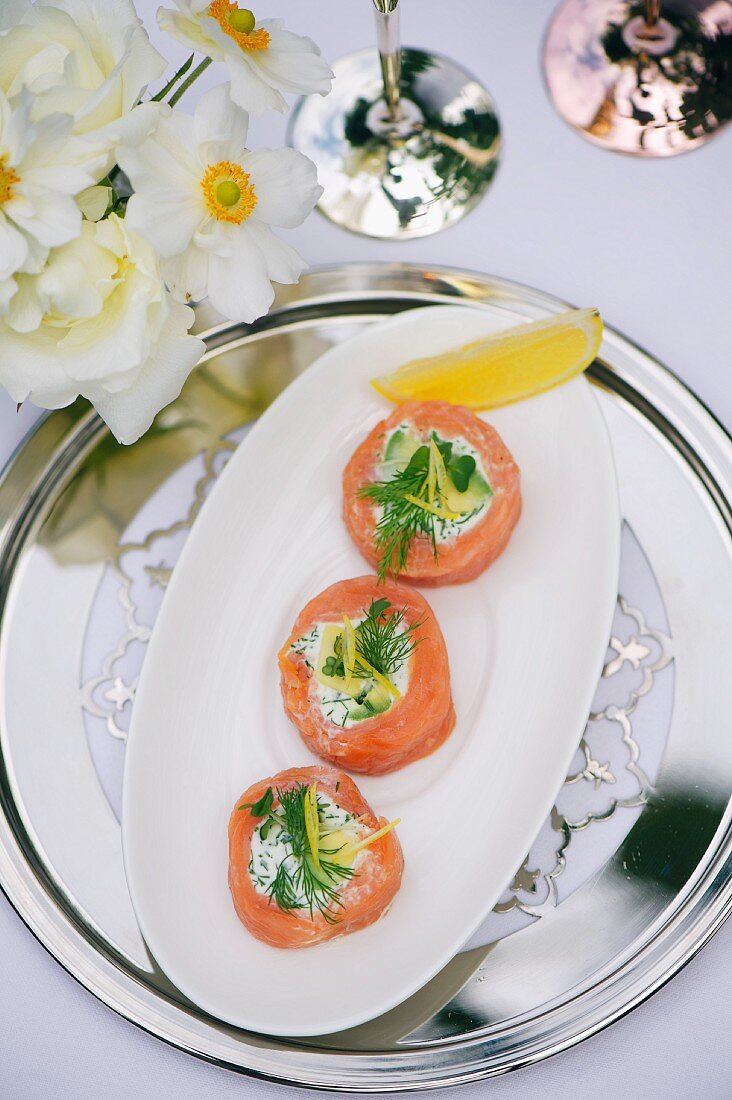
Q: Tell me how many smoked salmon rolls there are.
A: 3